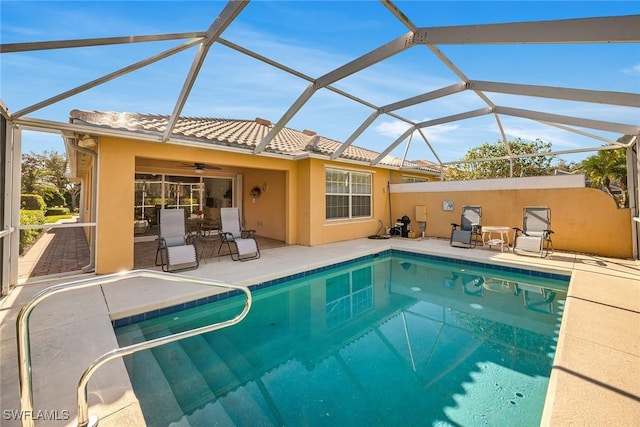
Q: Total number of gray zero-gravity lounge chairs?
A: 4